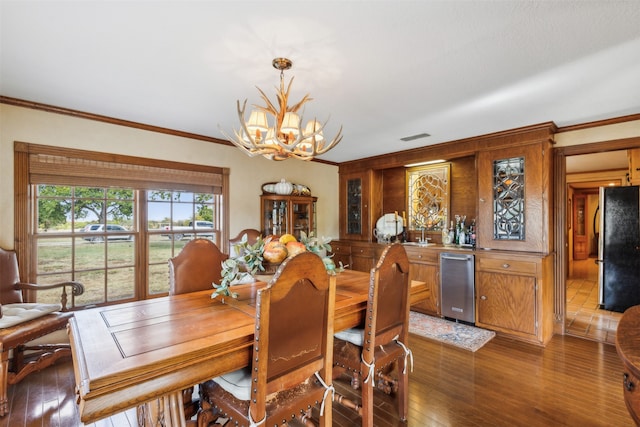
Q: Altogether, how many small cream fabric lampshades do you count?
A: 6